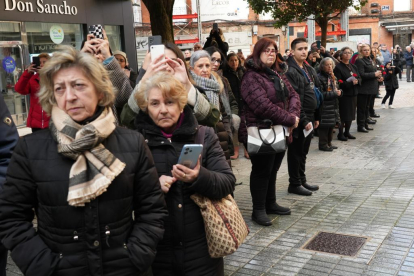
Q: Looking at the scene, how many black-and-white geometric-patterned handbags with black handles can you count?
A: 1